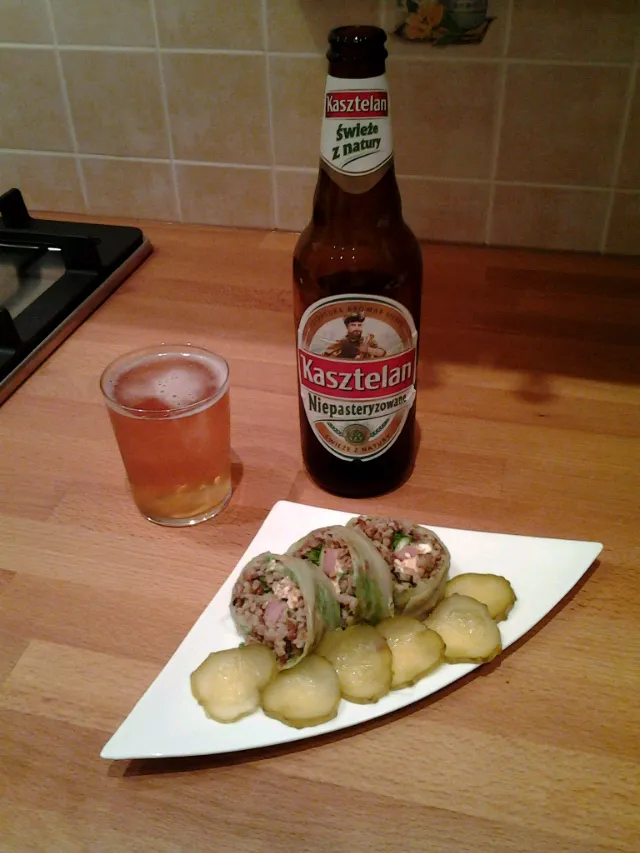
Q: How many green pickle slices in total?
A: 6